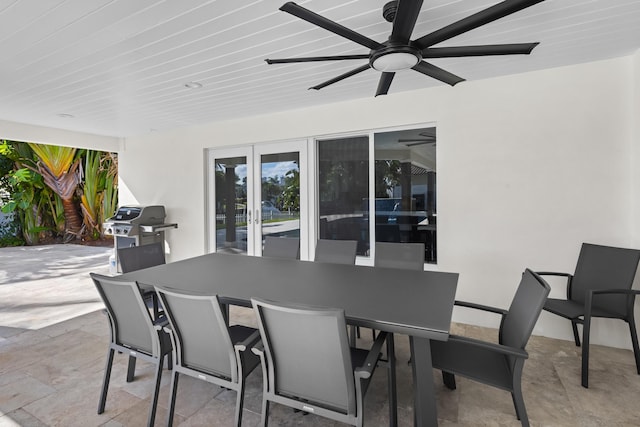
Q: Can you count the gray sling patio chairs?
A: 9